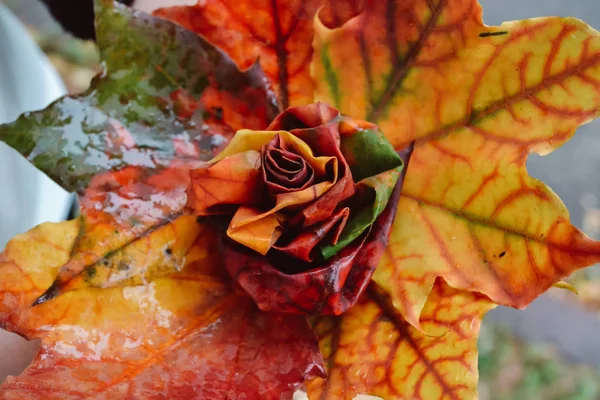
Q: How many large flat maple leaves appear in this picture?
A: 5